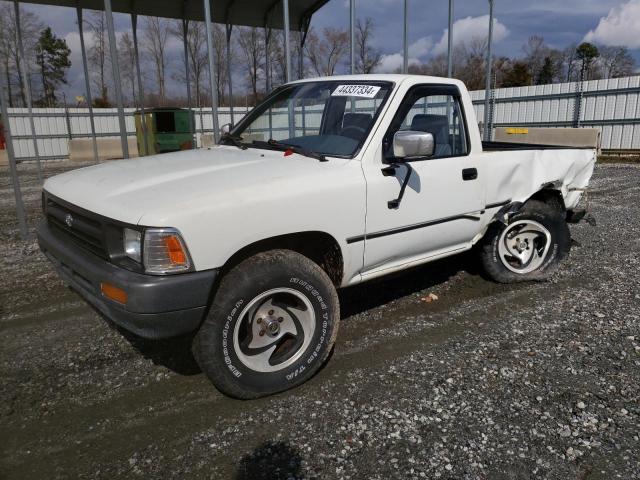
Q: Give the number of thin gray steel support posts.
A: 15